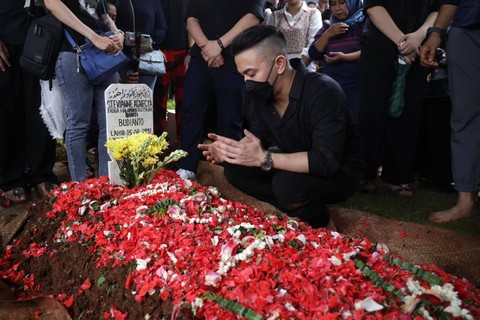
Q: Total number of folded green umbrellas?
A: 1